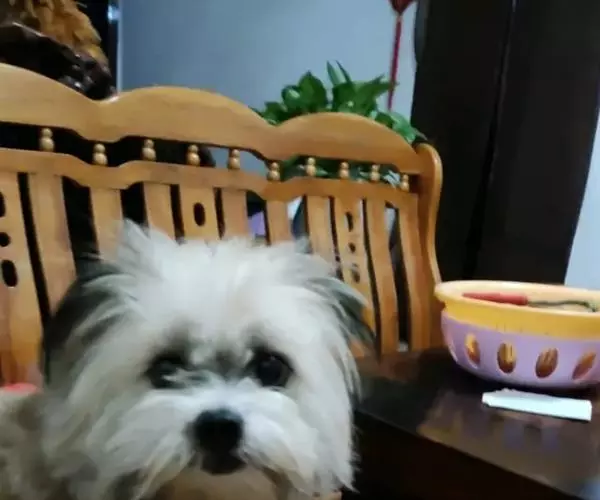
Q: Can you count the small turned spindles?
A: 10